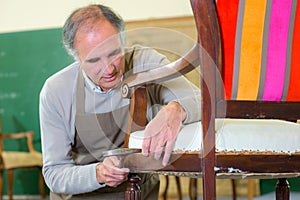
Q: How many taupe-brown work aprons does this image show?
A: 1